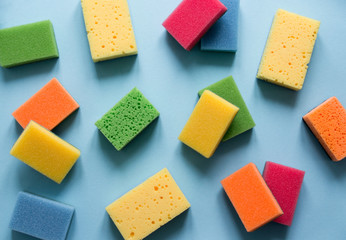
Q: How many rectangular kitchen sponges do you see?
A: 15